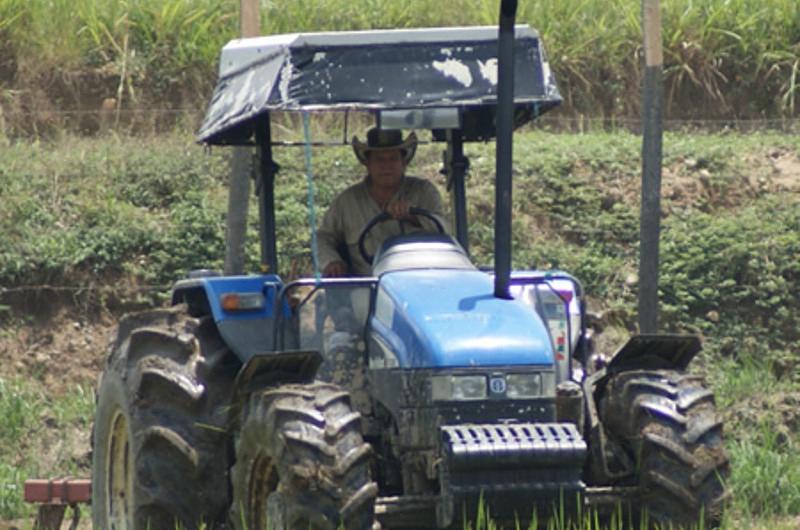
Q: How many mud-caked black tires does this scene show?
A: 3